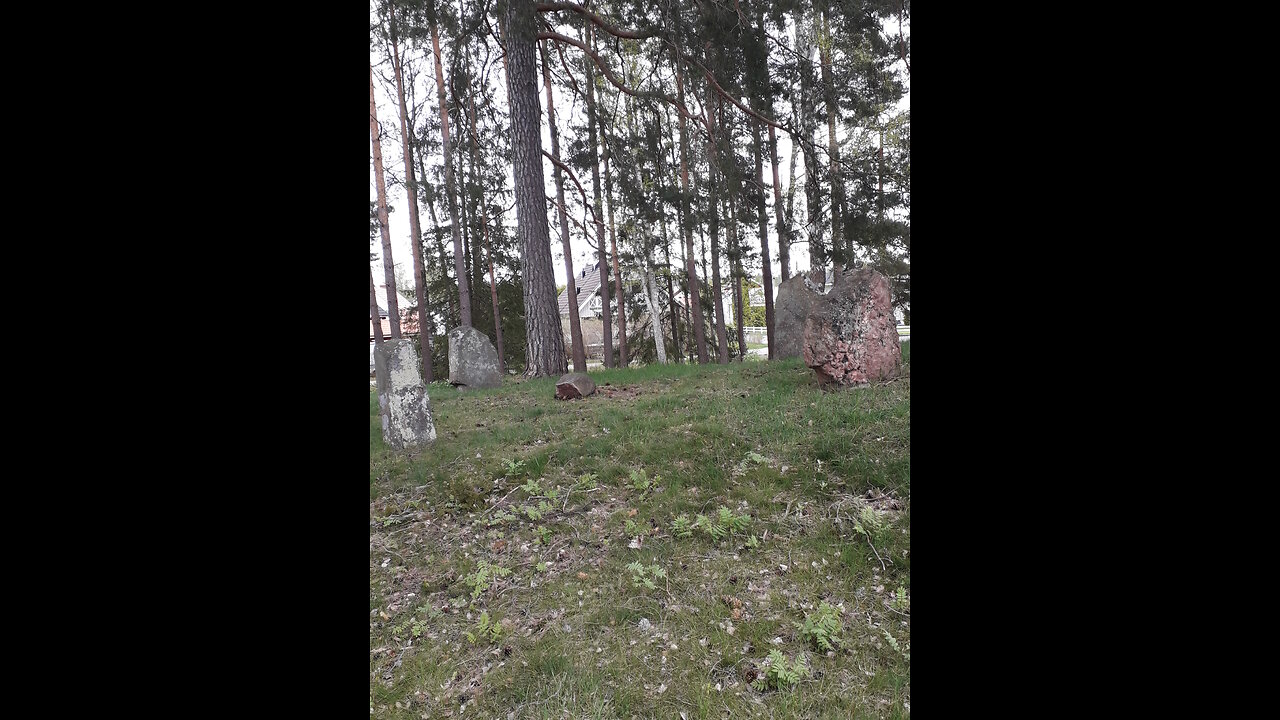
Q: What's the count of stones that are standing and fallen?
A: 5